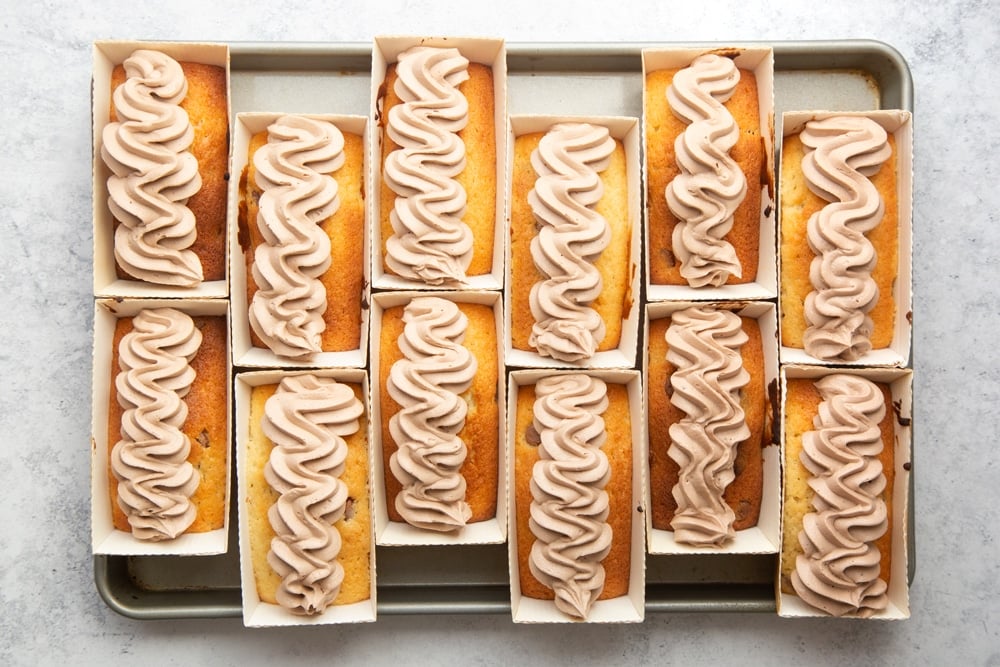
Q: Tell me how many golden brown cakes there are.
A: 12